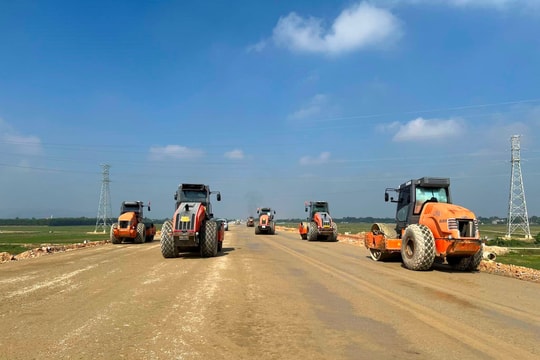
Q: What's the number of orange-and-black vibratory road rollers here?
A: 5